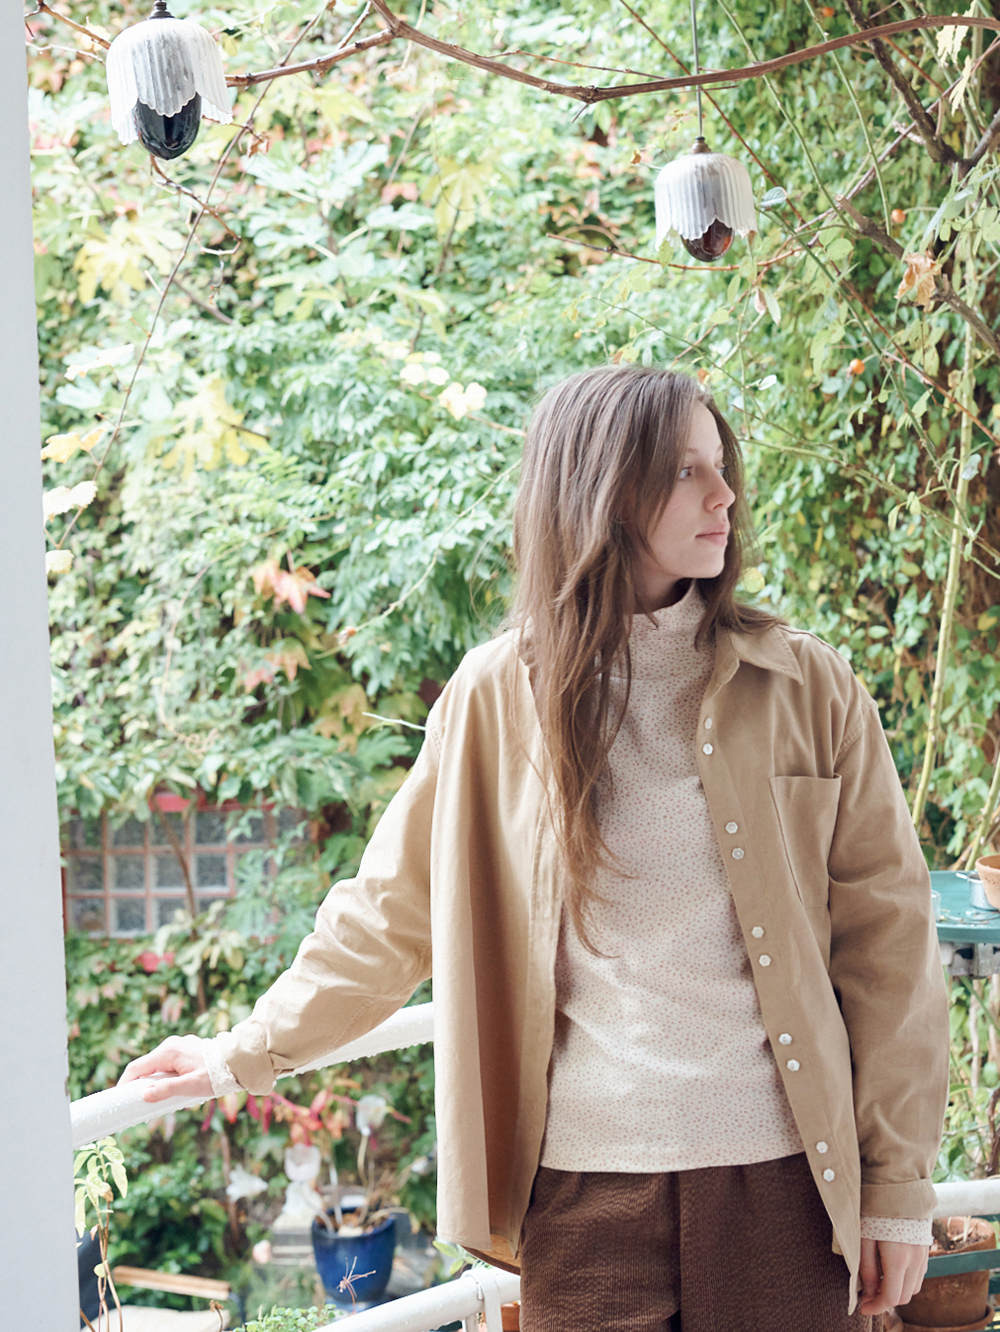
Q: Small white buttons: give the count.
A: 10